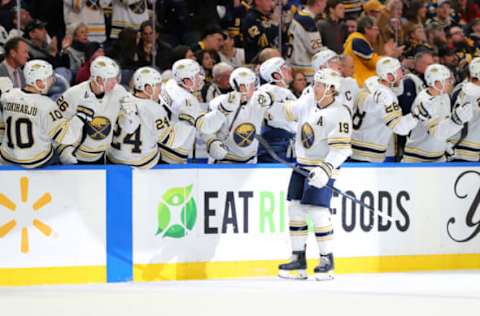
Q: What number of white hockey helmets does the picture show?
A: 11